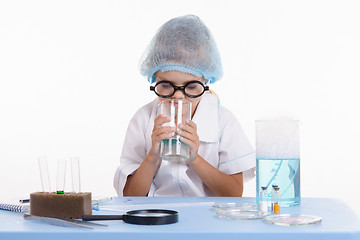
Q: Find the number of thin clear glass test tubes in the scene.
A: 3